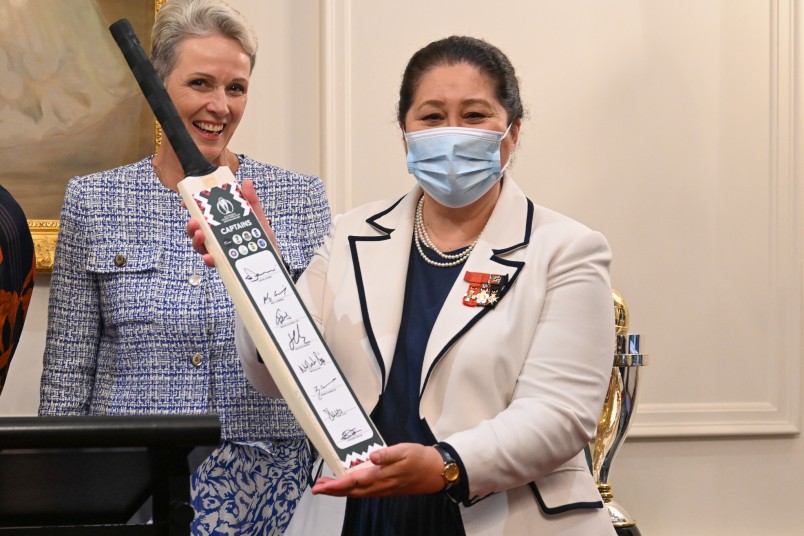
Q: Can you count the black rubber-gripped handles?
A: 1